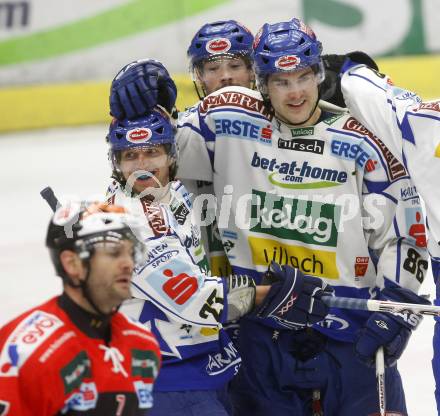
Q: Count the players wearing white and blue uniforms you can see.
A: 4